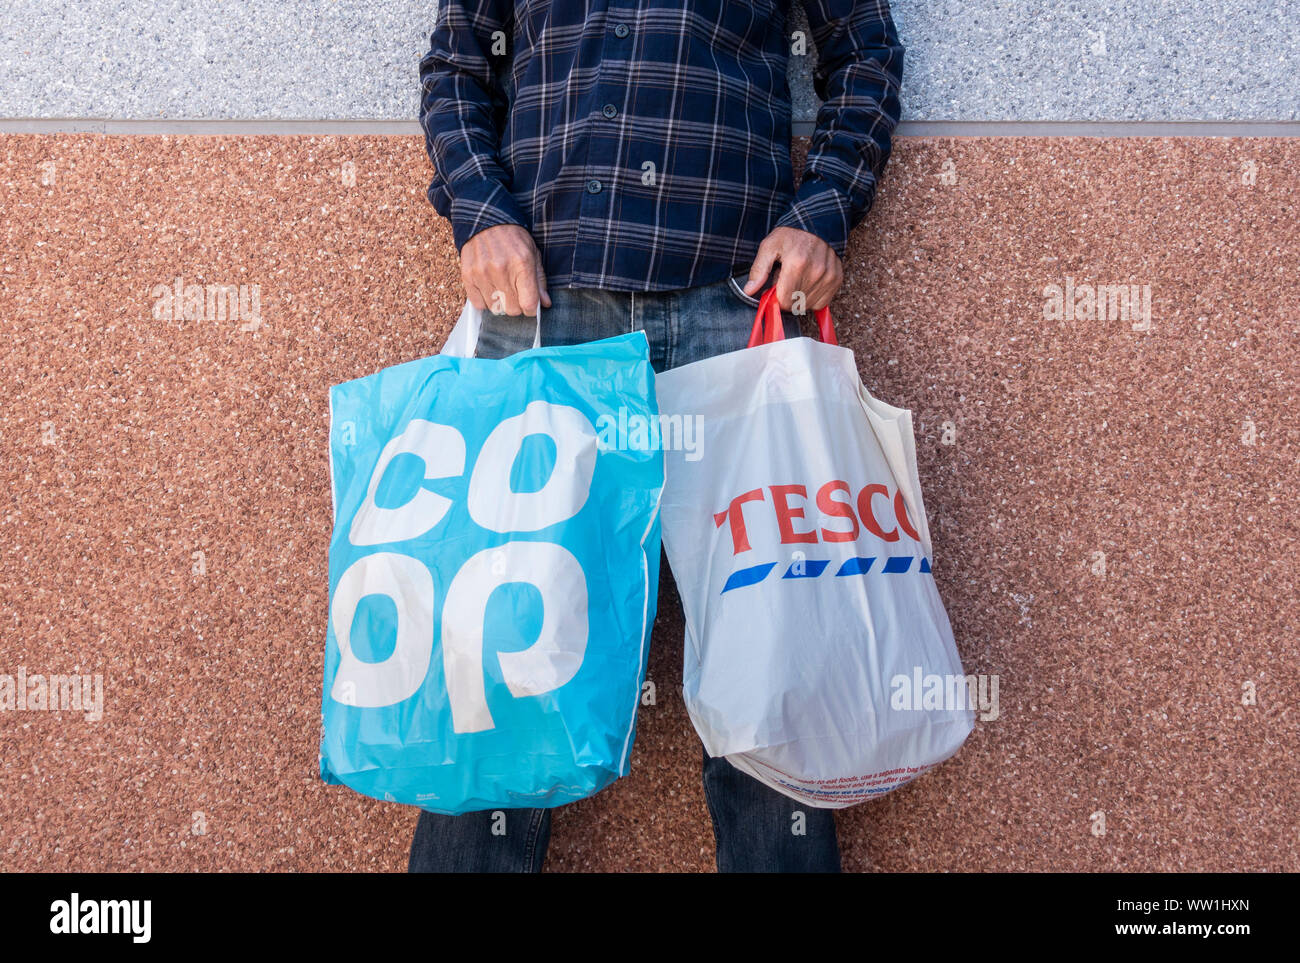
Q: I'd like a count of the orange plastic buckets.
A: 0